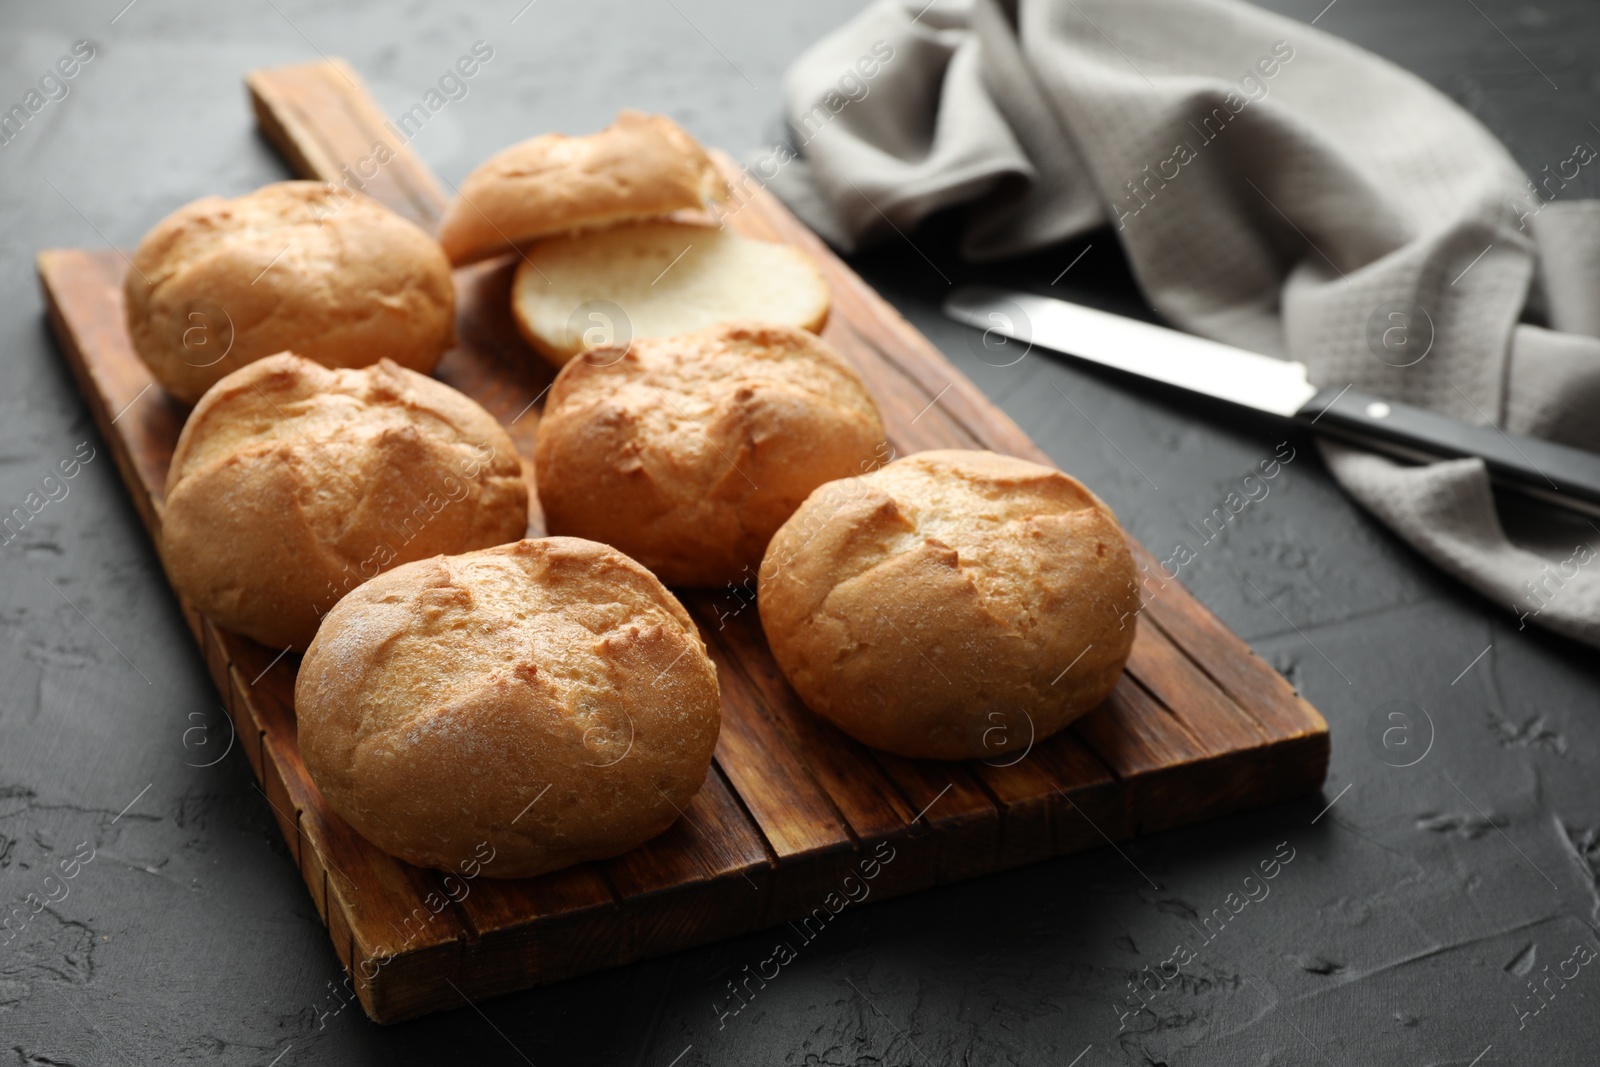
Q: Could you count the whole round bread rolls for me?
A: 5